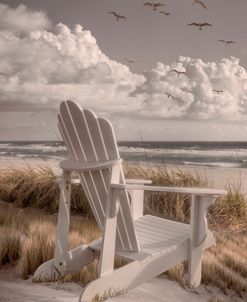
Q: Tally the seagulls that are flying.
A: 10